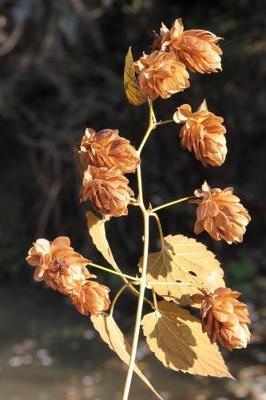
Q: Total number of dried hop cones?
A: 9